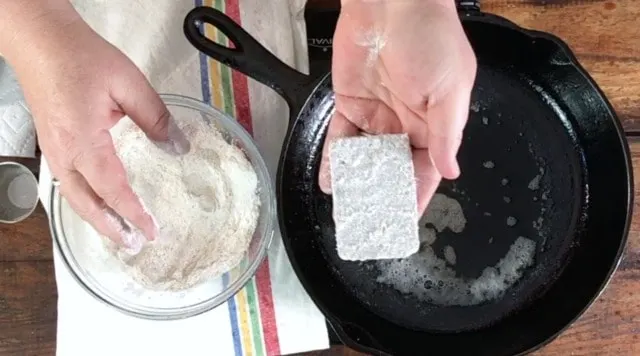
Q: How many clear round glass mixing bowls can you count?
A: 1